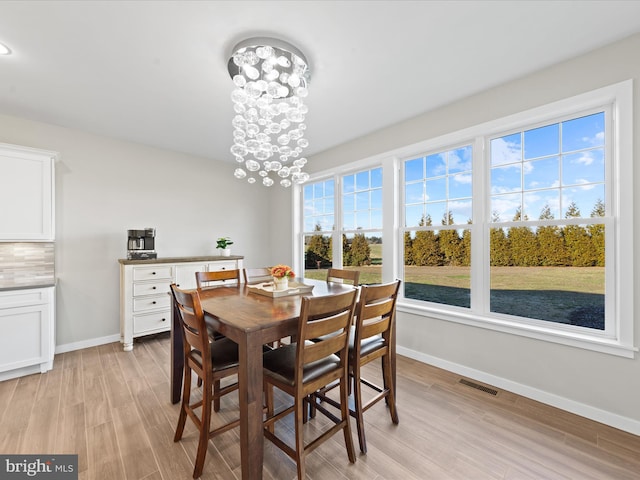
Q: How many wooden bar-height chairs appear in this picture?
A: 6